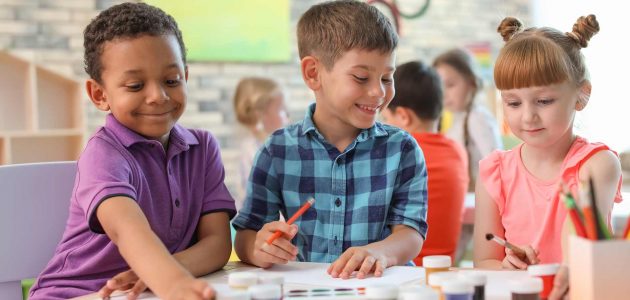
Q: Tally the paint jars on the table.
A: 12